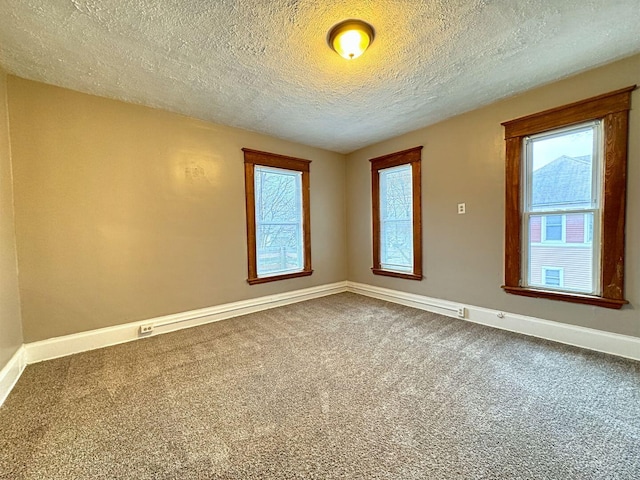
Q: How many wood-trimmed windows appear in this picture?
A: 3